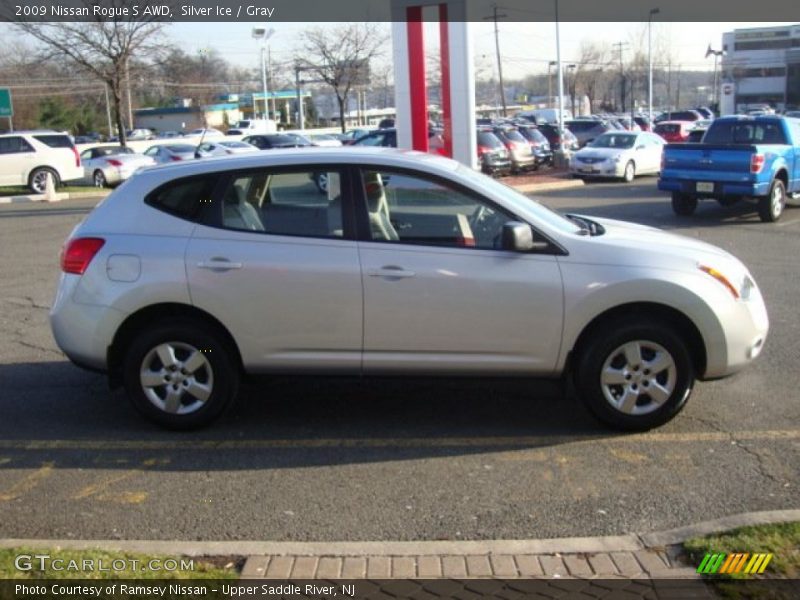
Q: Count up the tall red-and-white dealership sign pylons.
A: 1